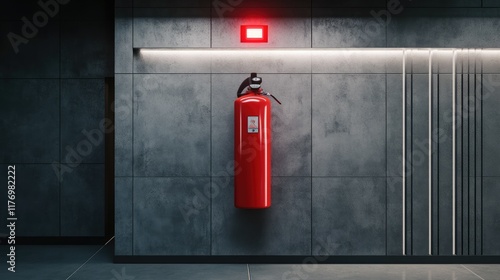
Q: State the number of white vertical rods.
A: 3